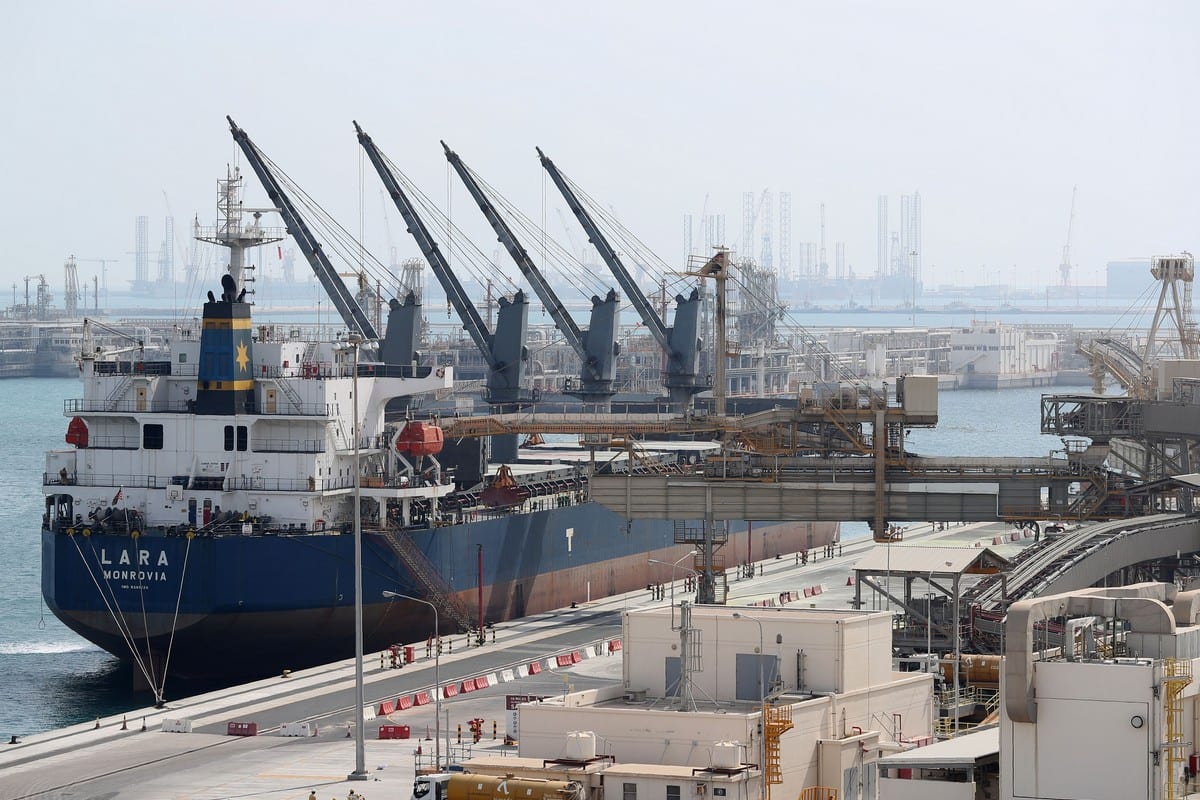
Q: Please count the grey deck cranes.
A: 4